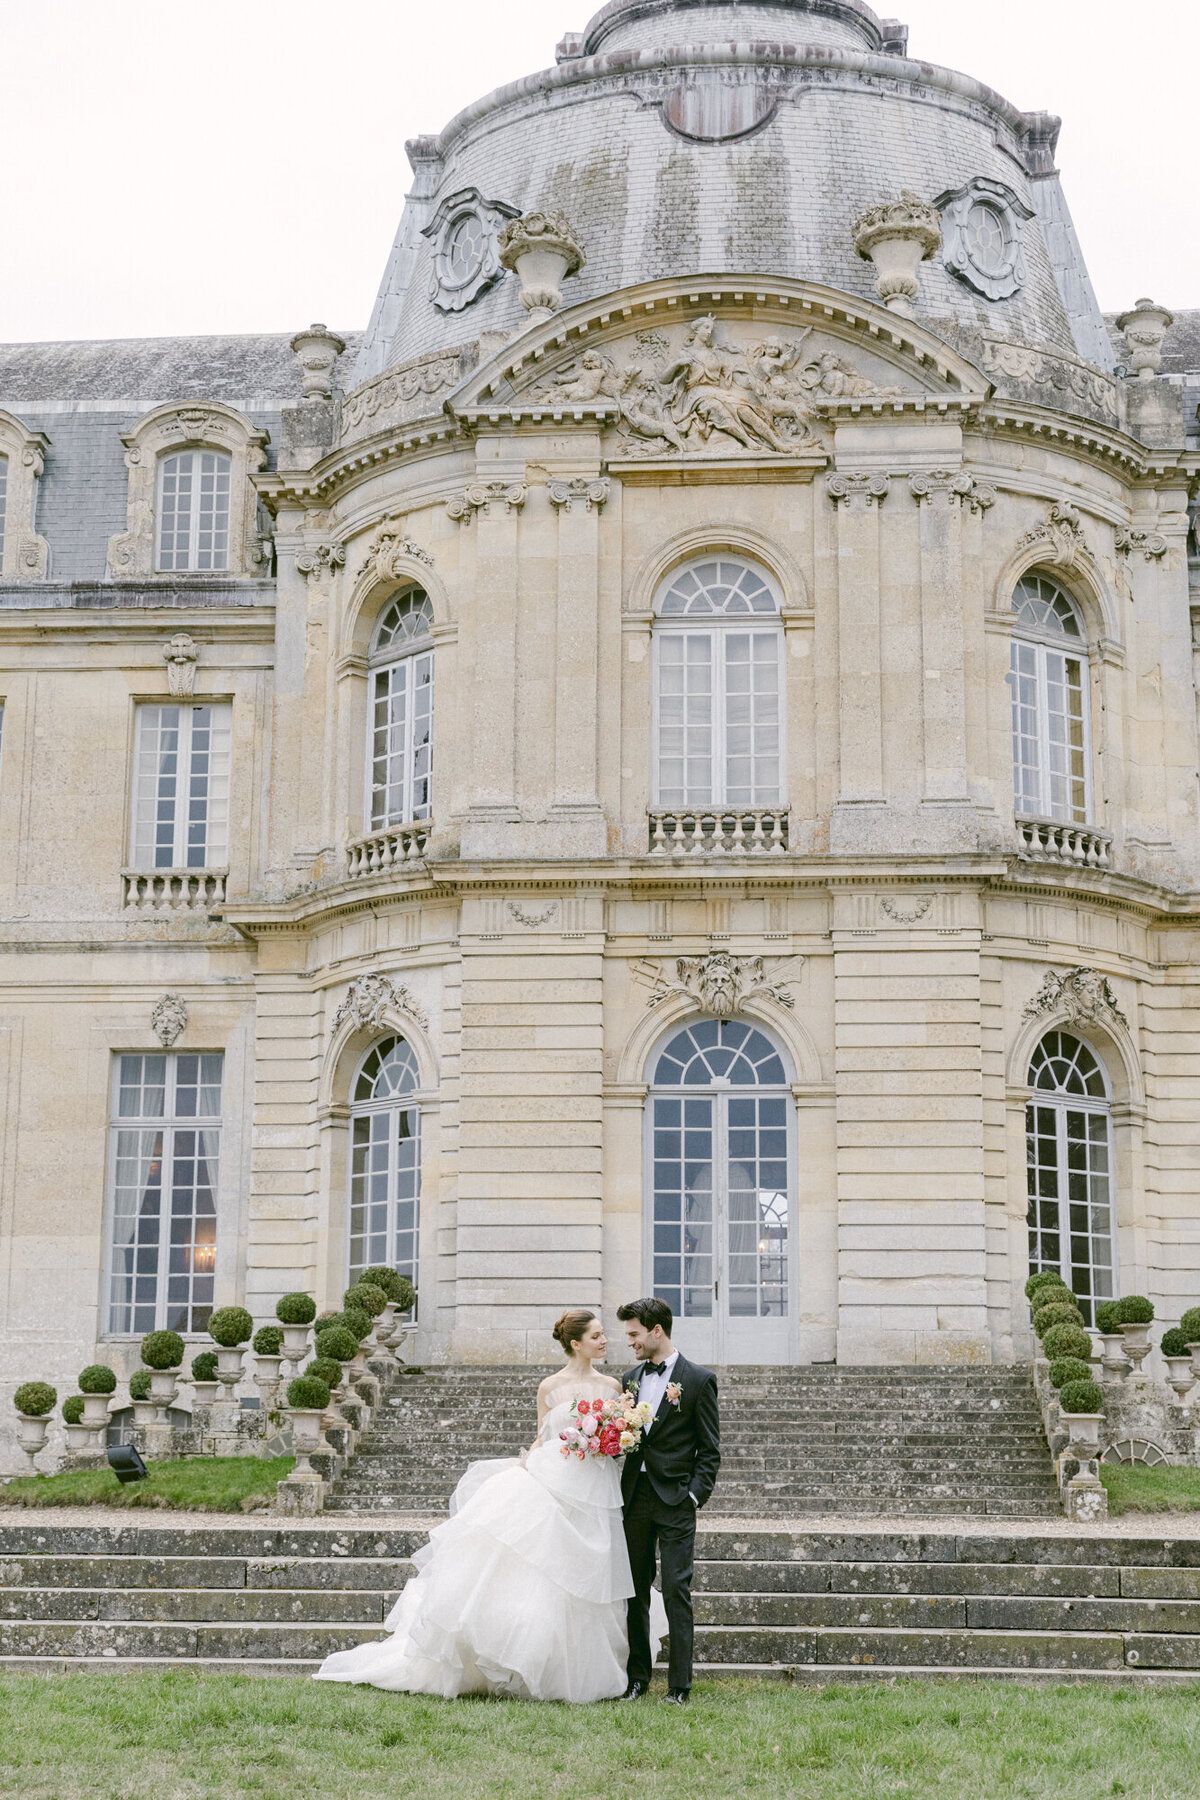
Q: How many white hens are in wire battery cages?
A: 0